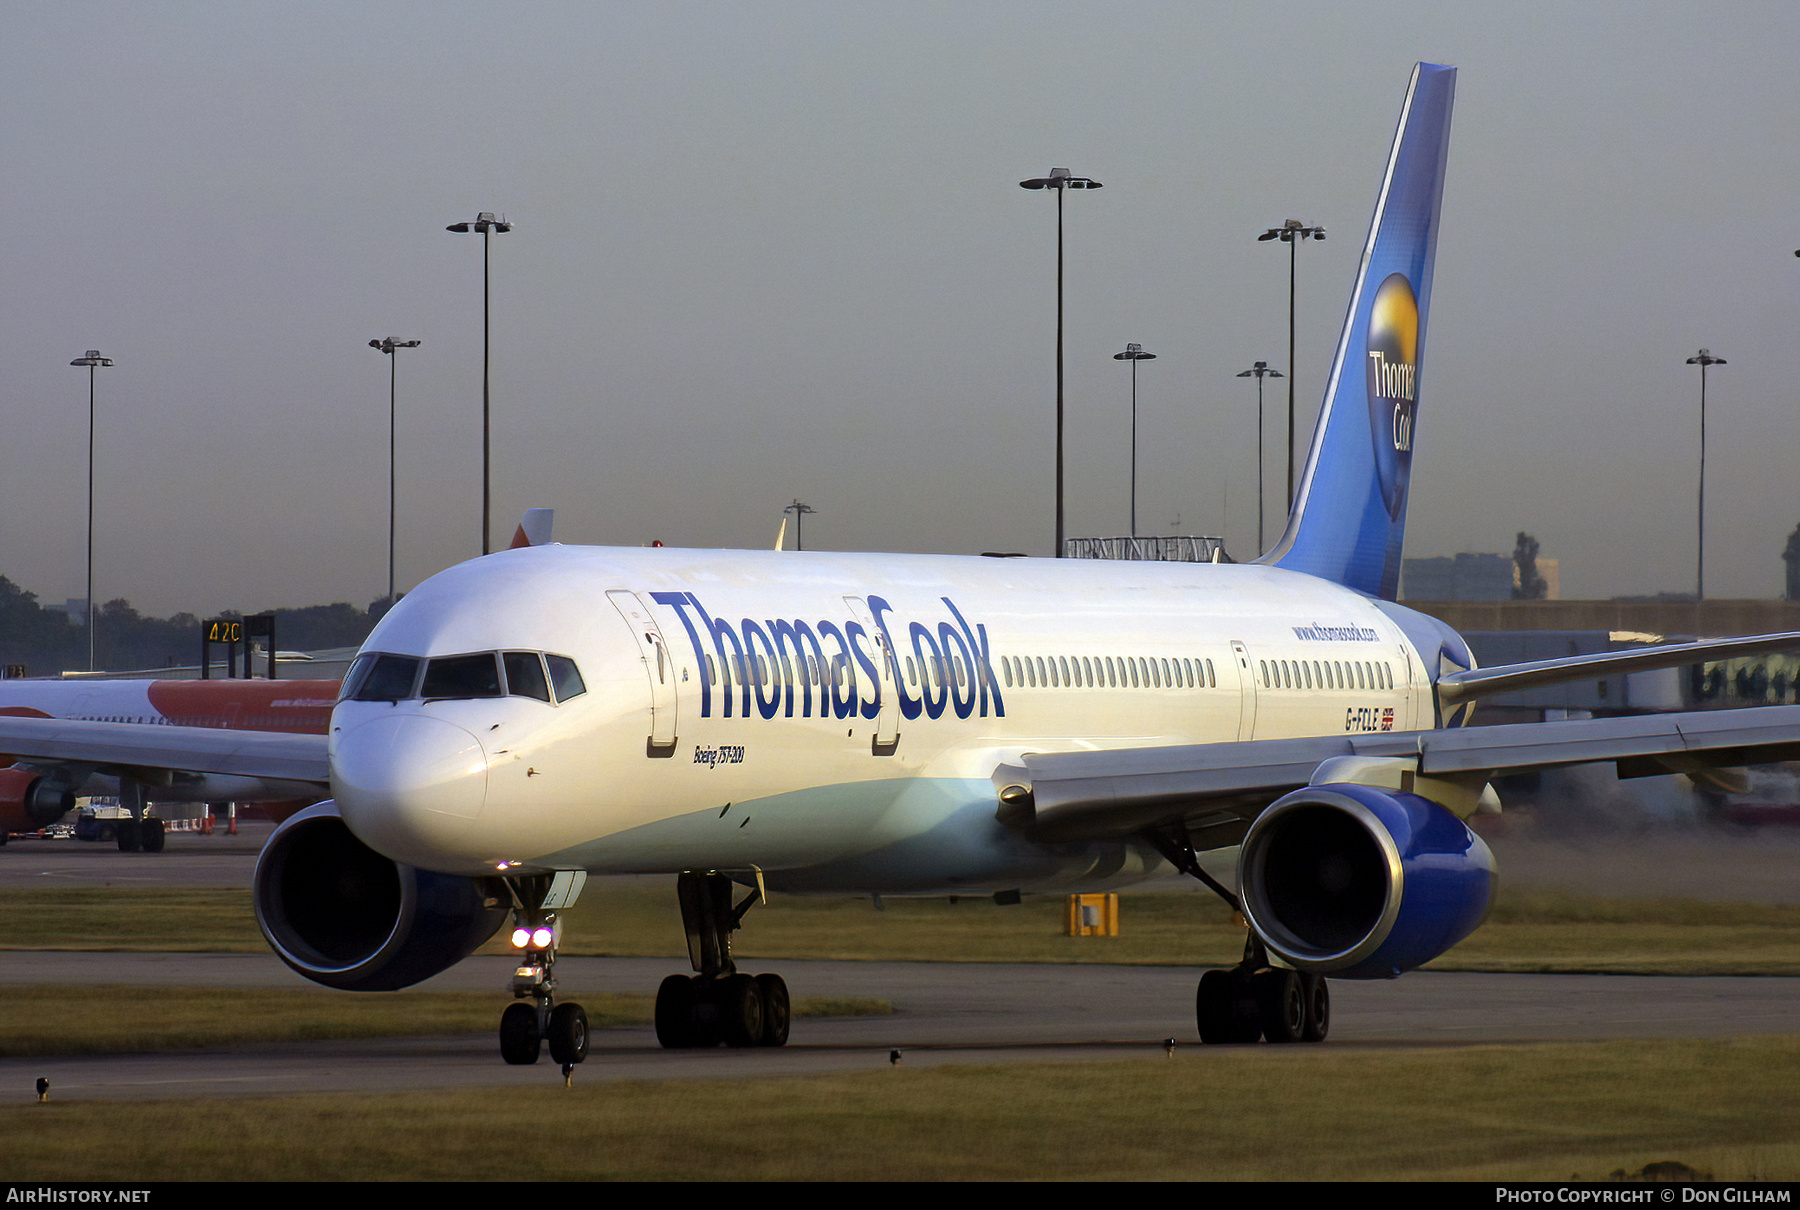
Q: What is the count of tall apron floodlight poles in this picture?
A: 9